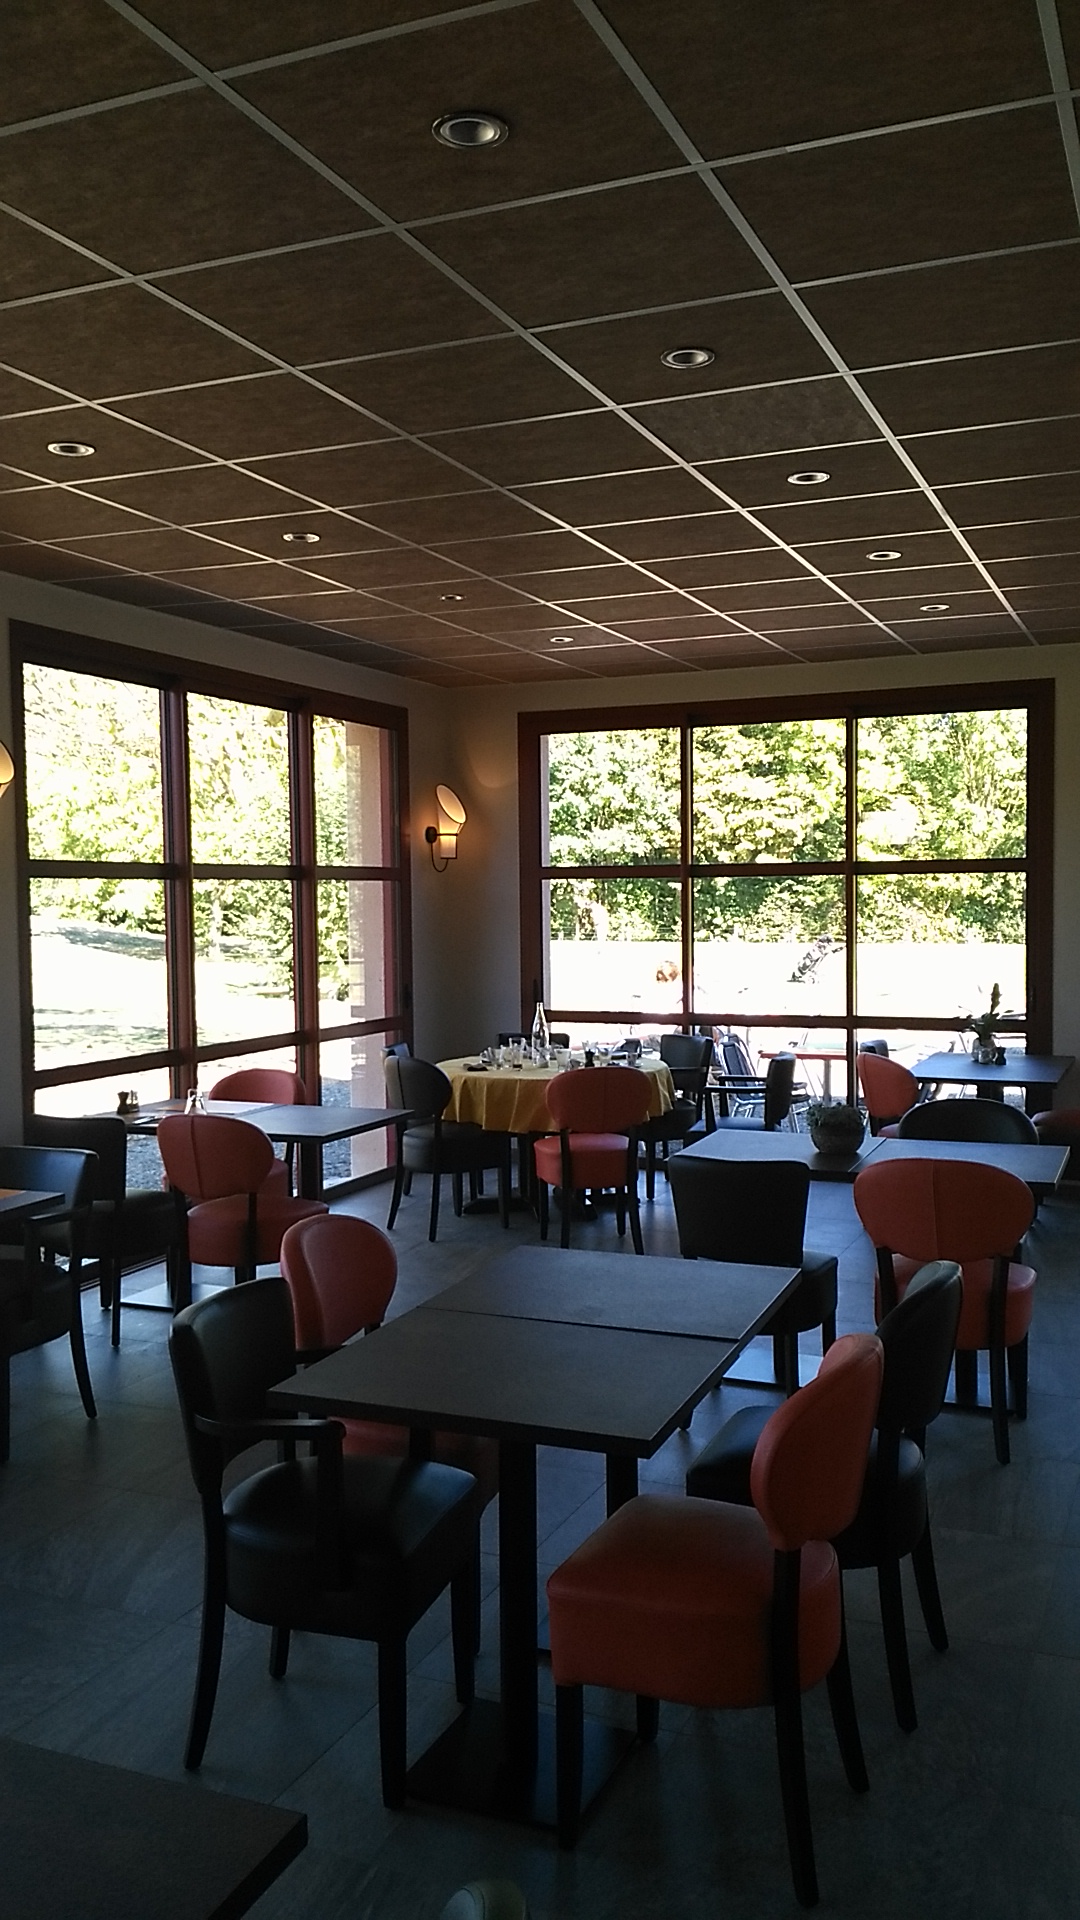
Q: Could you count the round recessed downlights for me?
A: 9